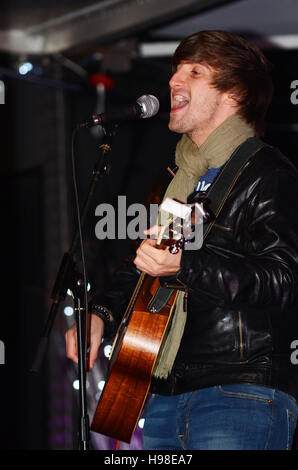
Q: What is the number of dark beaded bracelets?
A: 1